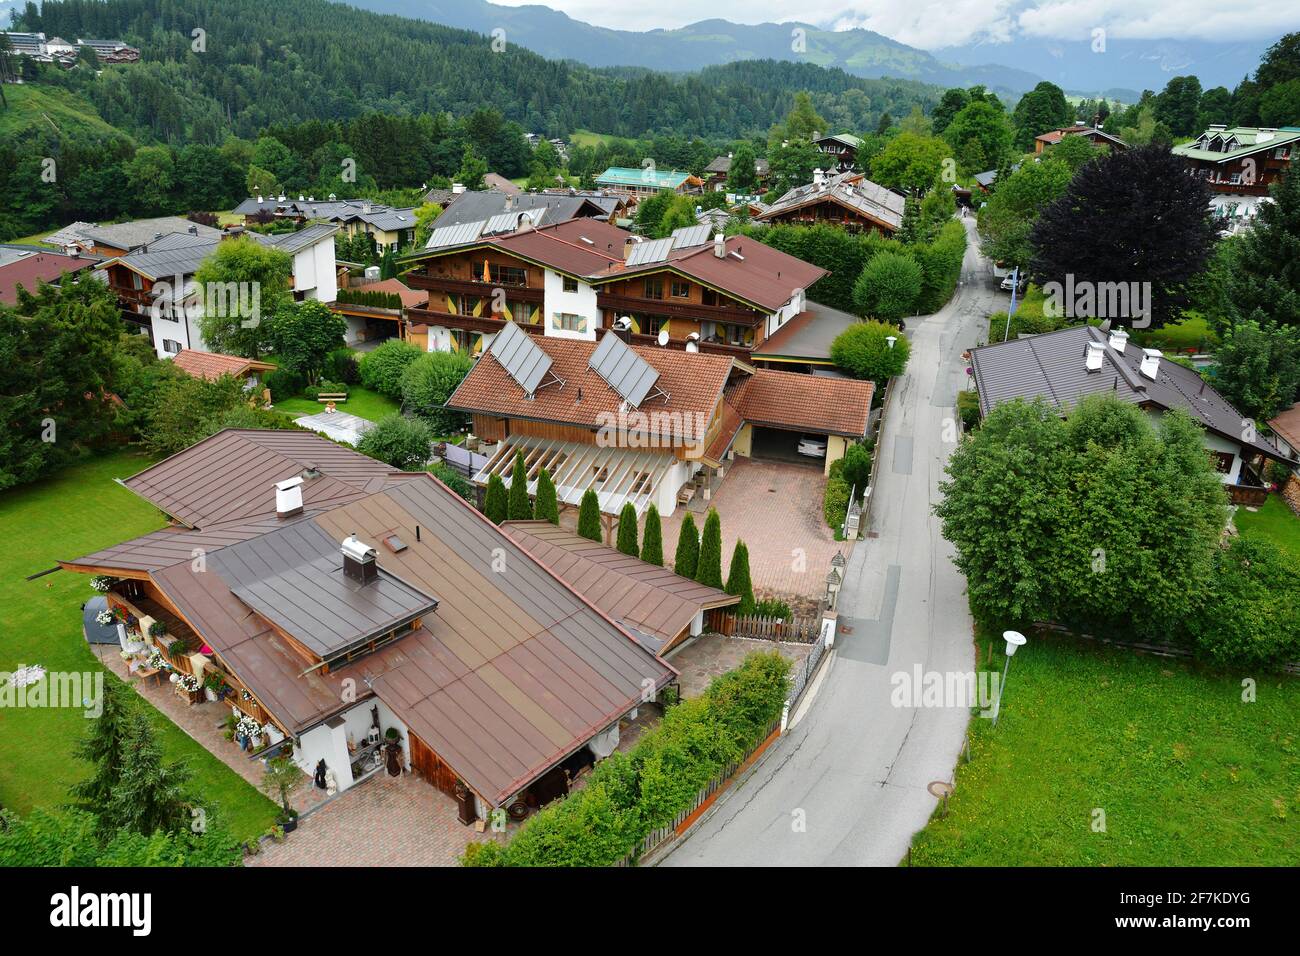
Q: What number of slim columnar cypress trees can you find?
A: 9